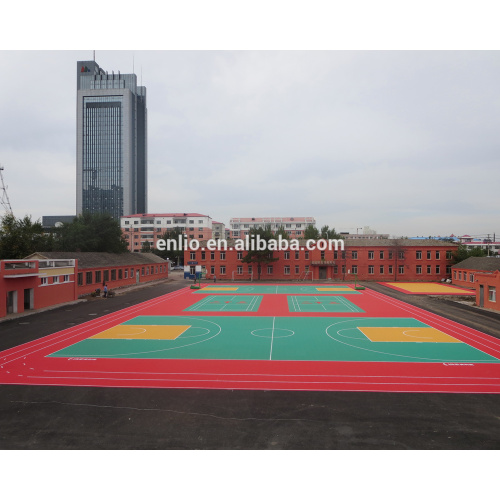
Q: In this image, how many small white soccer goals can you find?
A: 2